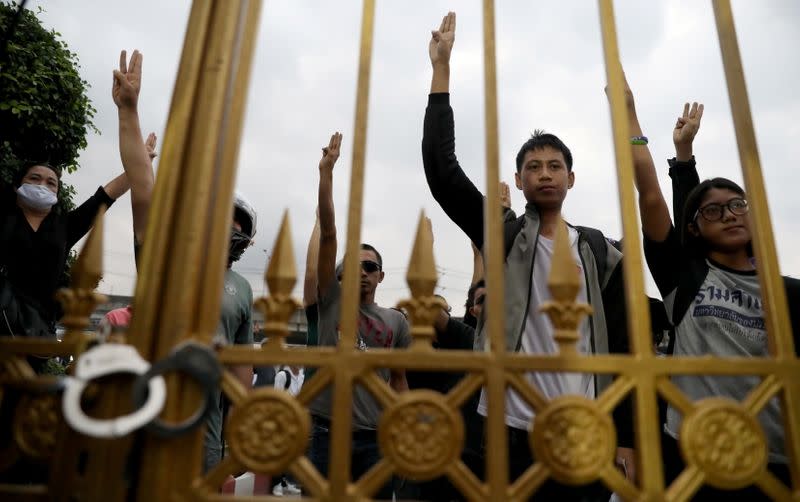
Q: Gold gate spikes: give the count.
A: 4